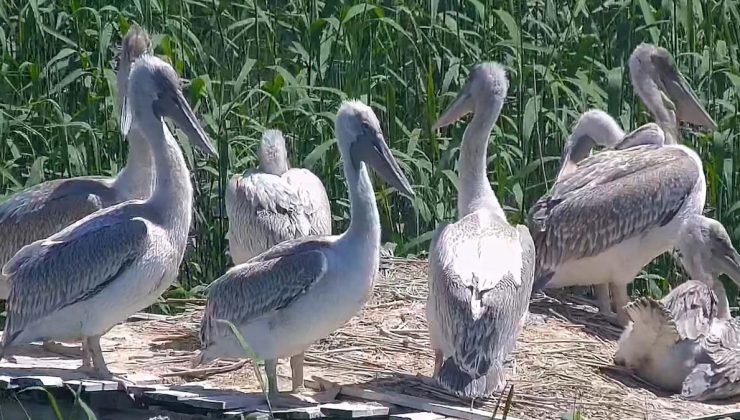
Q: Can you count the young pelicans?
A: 8